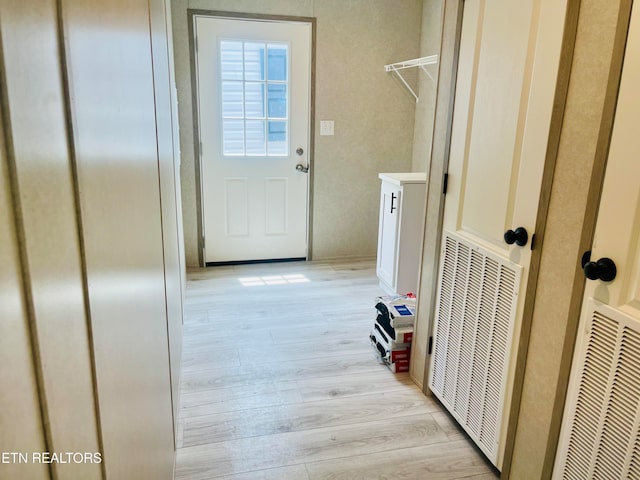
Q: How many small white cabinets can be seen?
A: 1